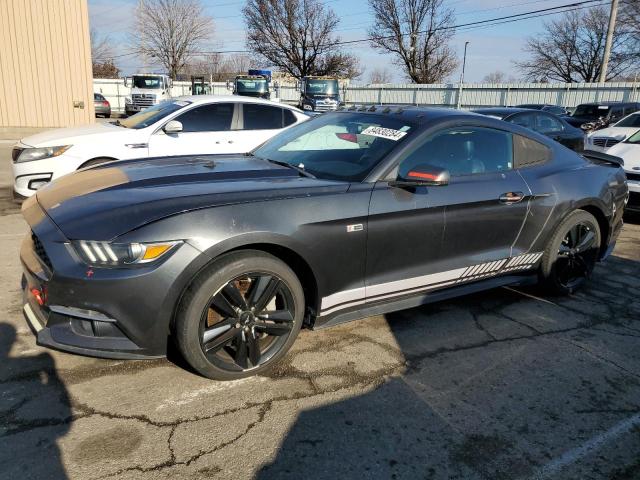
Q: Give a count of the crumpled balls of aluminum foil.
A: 0